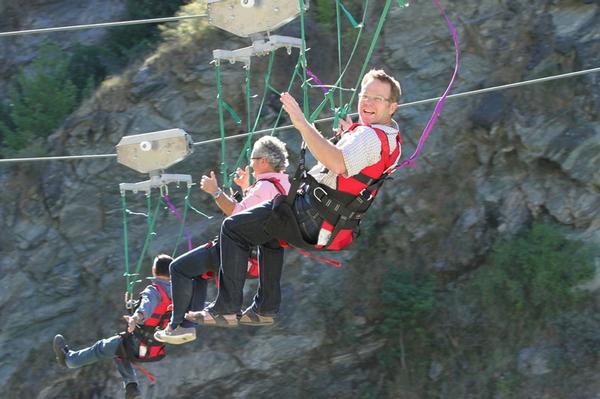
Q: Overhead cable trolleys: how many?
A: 2